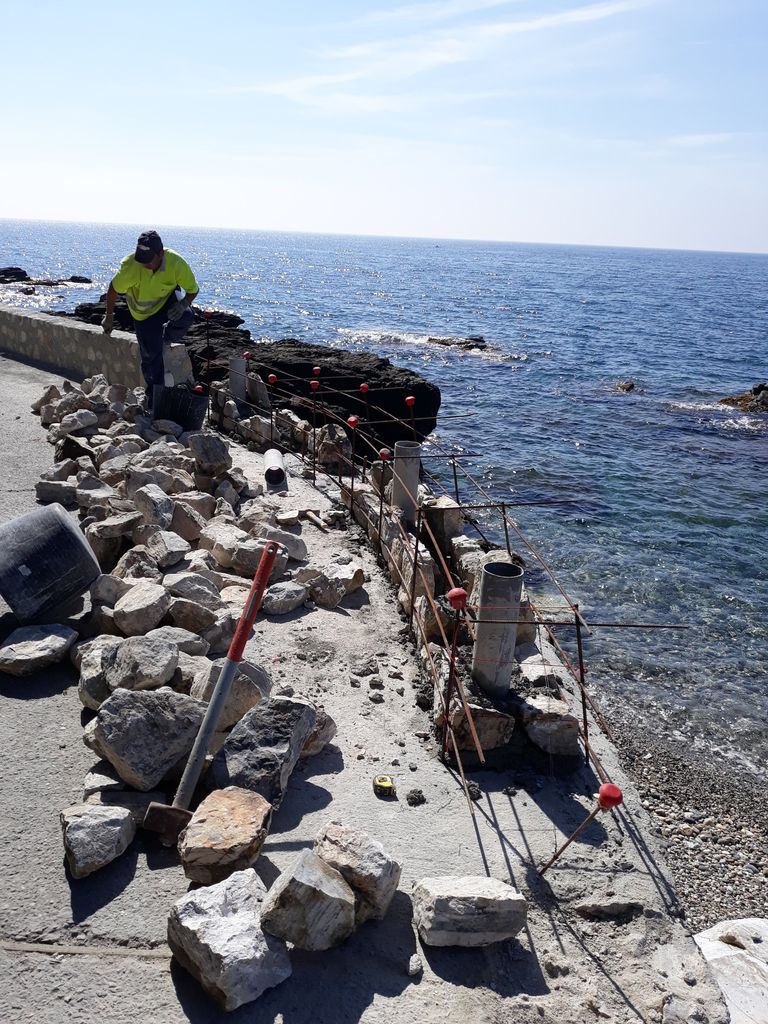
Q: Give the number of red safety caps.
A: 12